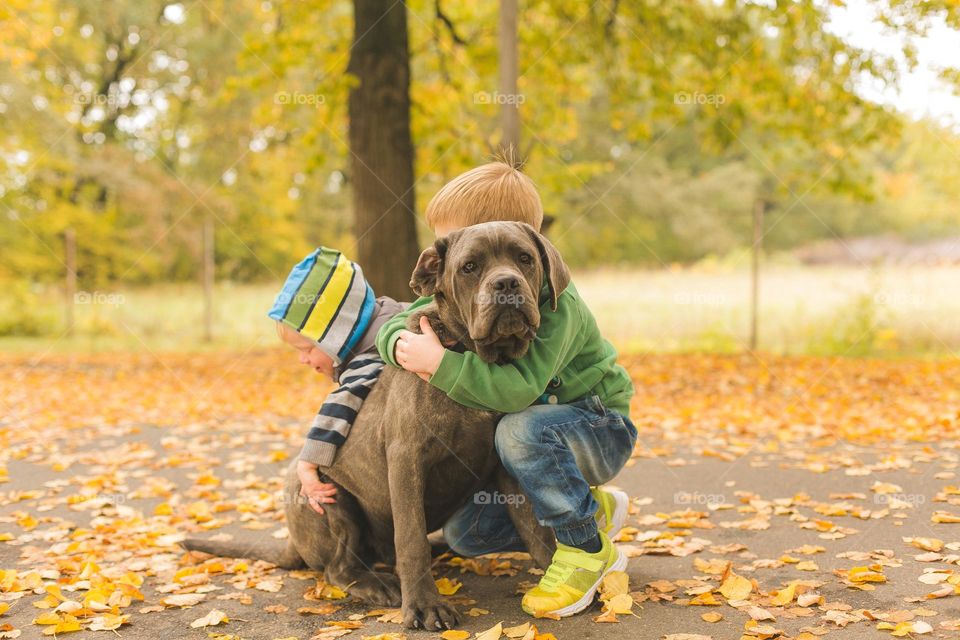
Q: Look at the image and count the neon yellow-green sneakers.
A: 2